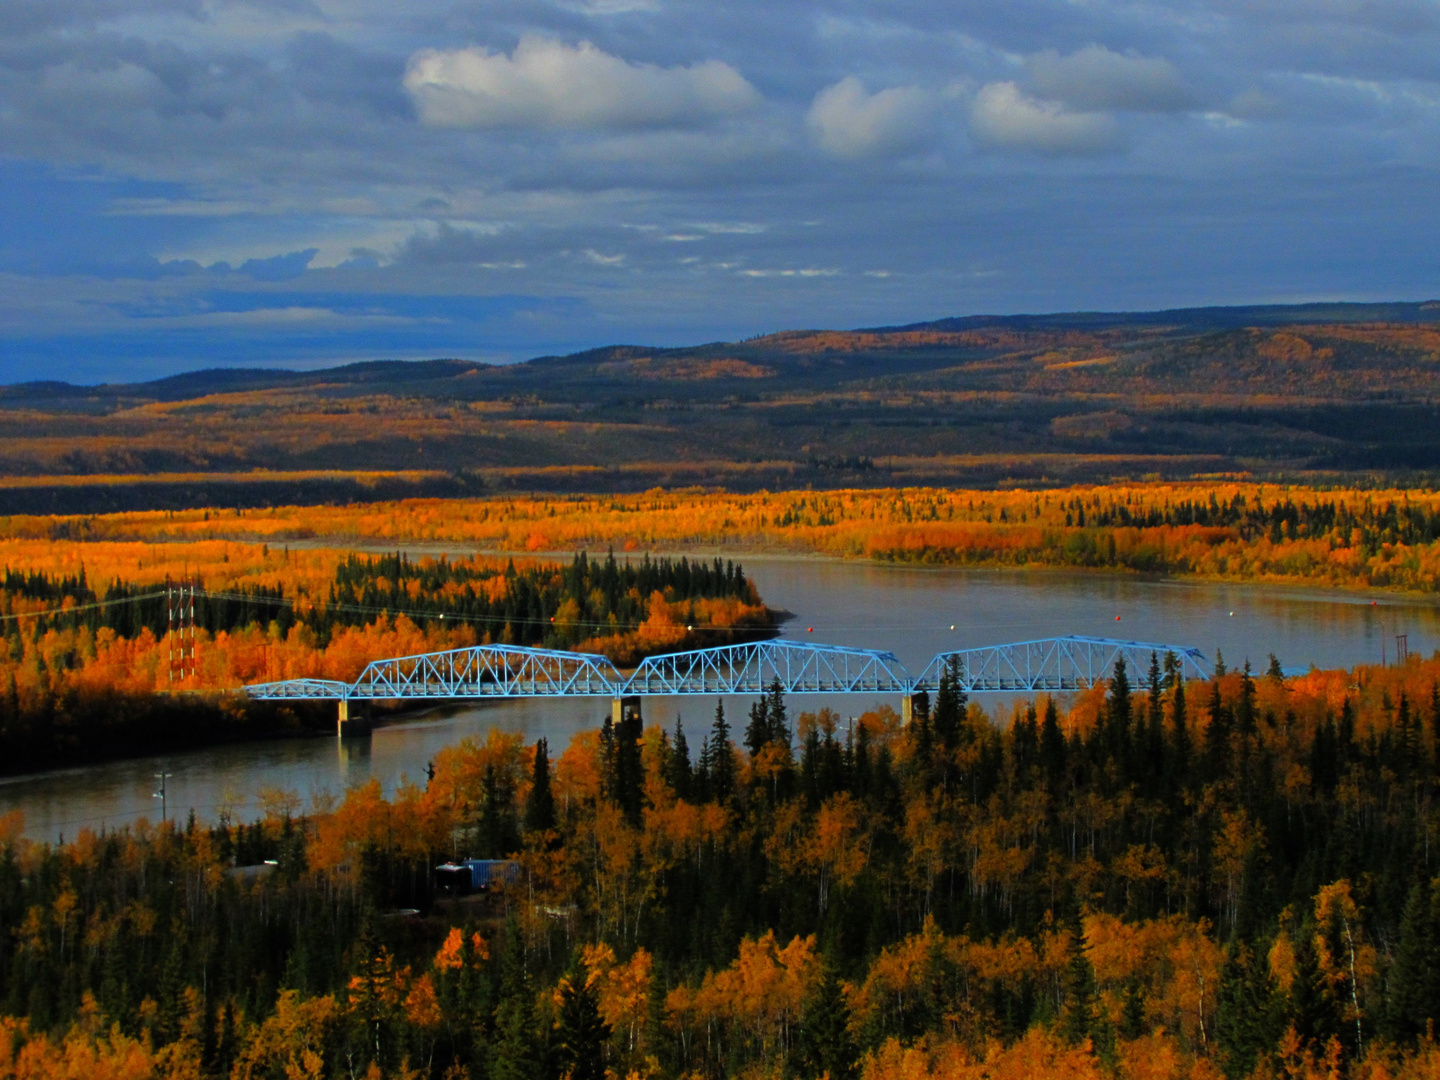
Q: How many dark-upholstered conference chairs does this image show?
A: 0